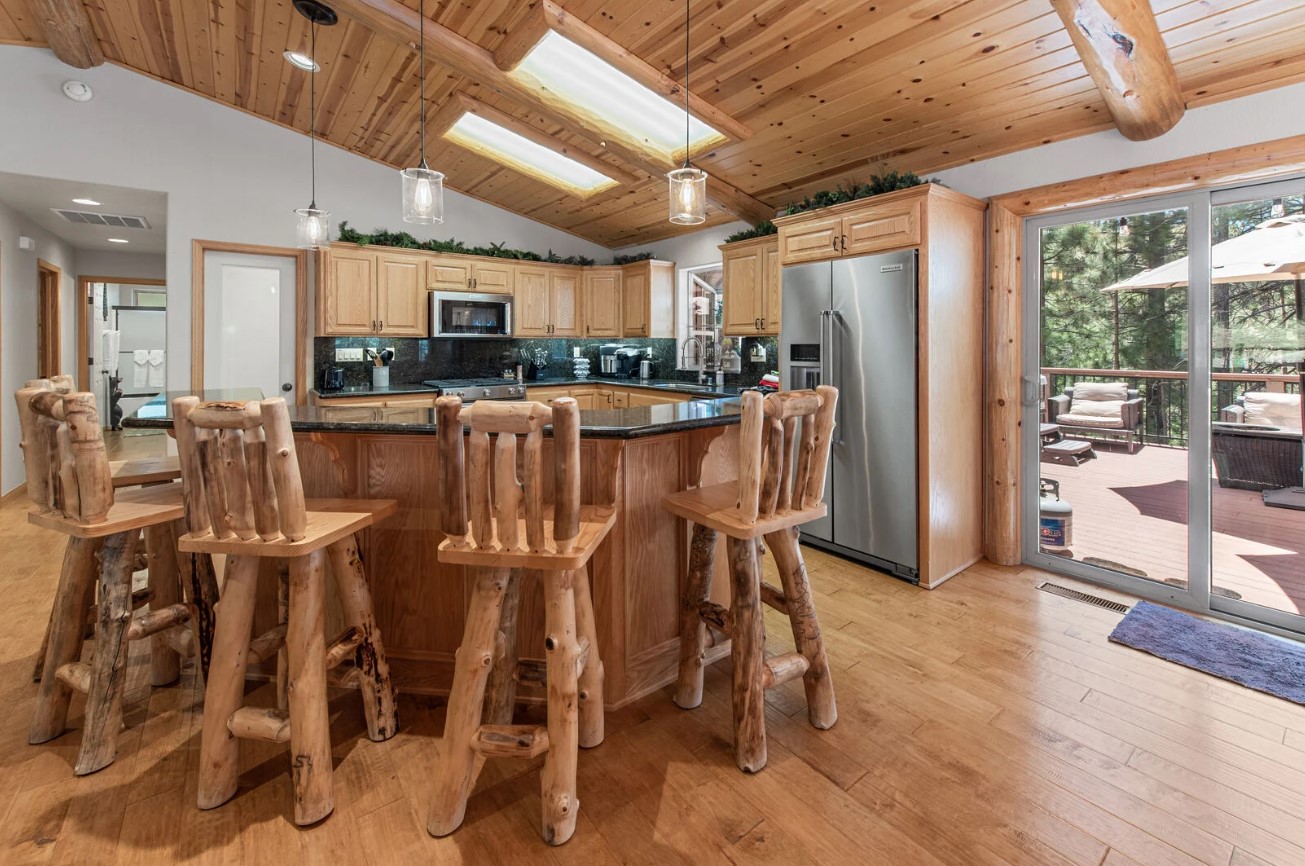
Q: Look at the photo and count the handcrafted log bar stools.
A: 5